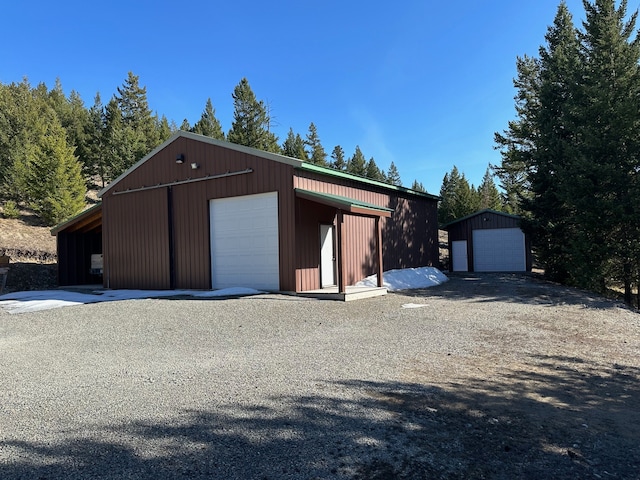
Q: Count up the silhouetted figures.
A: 0